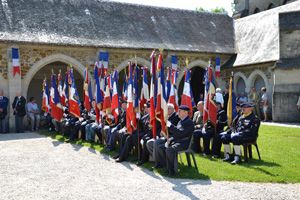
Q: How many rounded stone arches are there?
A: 5